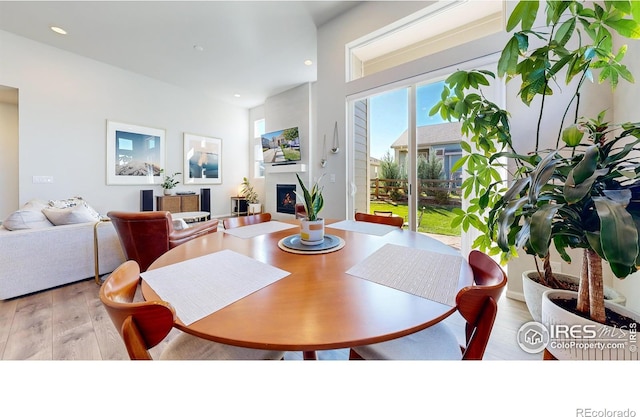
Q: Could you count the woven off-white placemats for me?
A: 4